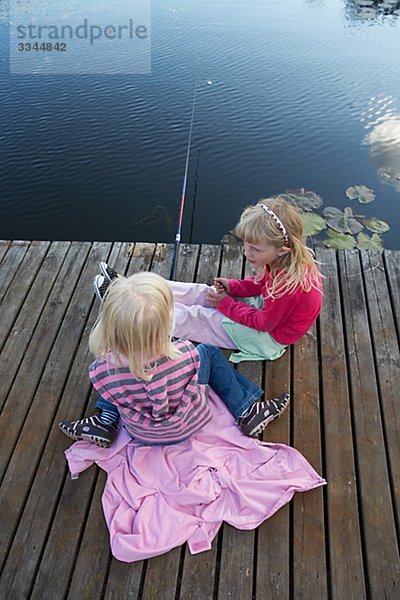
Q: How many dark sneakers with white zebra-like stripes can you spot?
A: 2